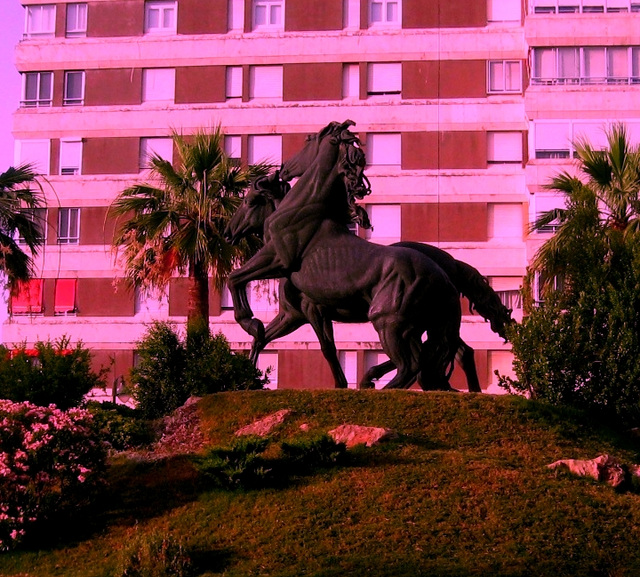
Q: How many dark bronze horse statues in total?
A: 2